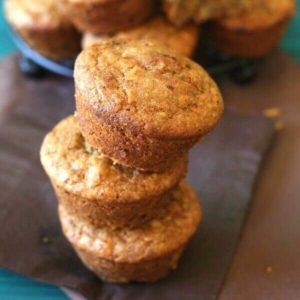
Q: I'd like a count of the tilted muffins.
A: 1